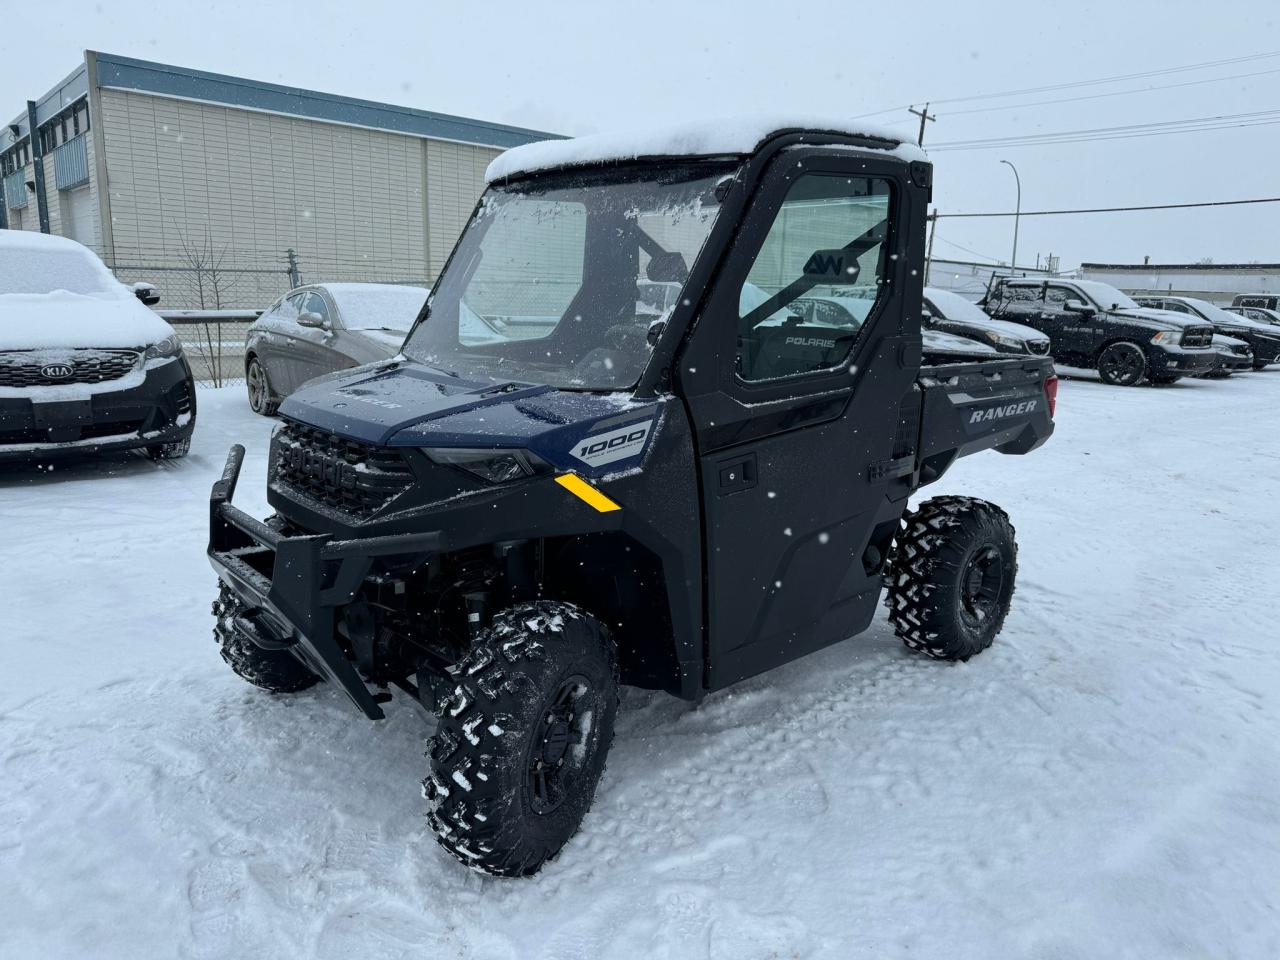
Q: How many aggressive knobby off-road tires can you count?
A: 3